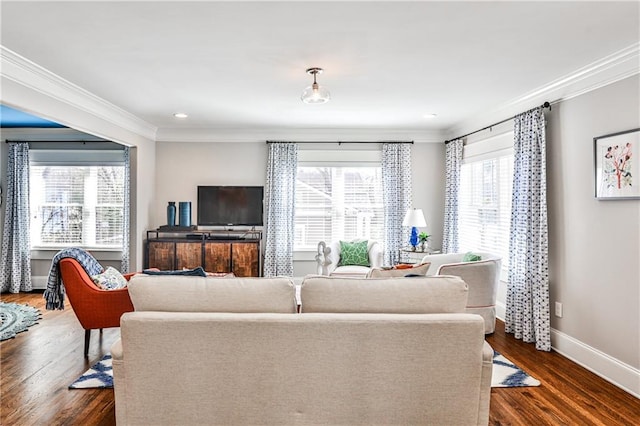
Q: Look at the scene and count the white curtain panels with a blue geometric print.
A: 6